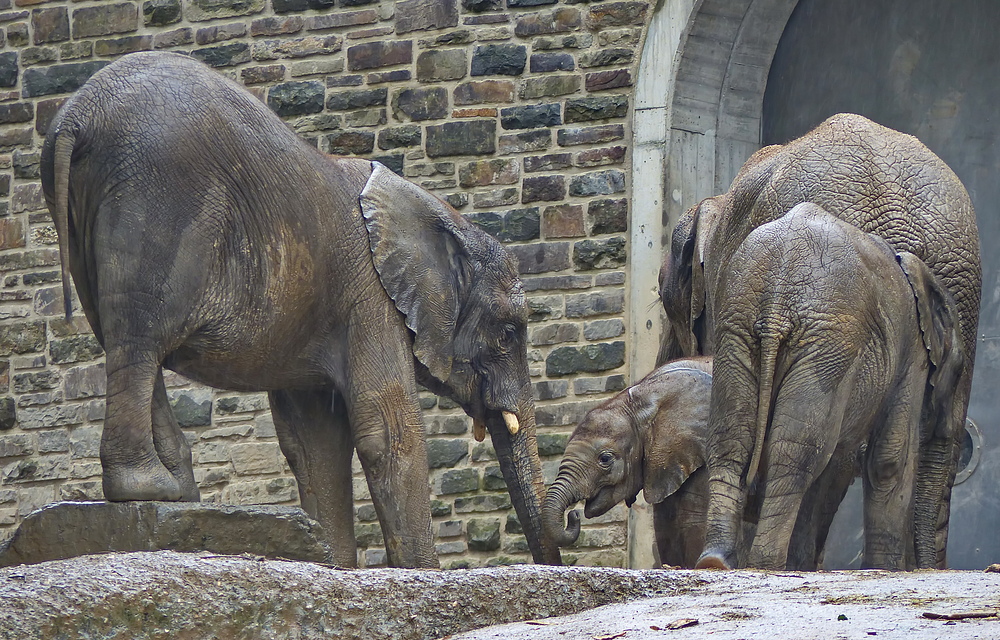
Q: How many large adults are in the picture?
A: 2